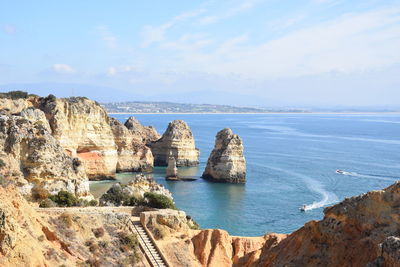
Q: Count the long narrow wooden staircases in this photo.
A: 1